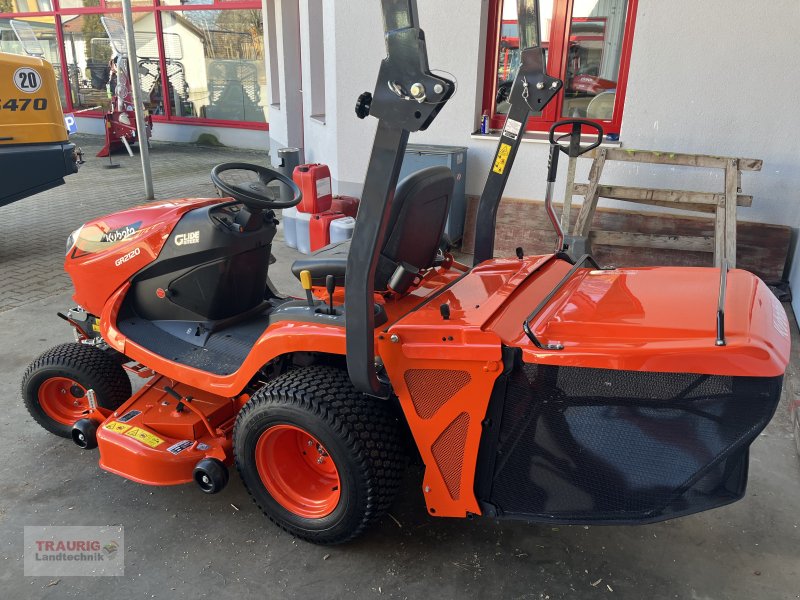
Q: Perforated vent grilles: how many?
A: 2